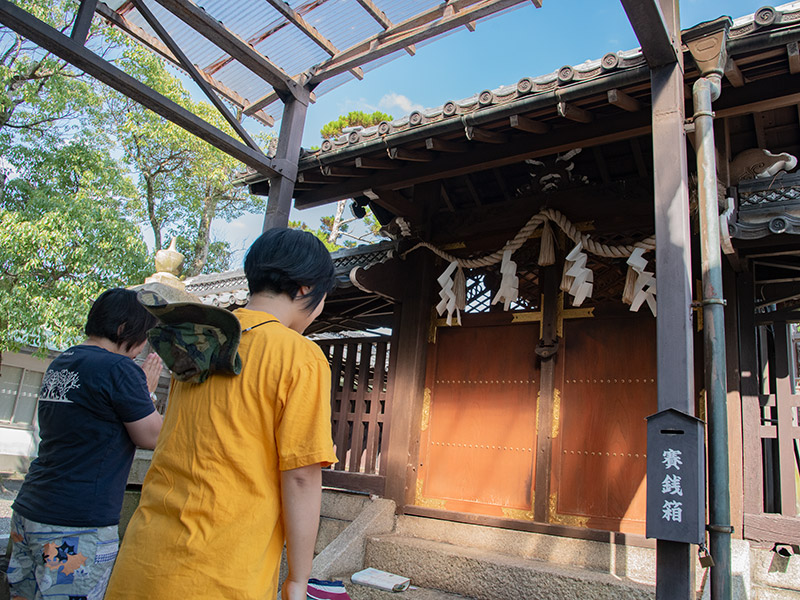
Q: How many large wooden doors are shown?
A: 2